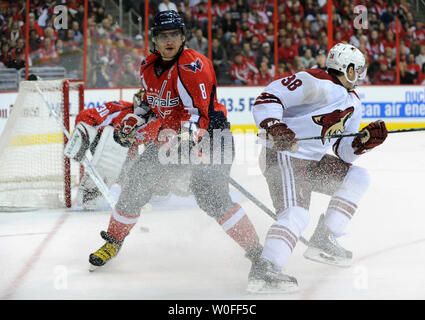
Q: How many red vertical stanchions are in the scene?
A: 7